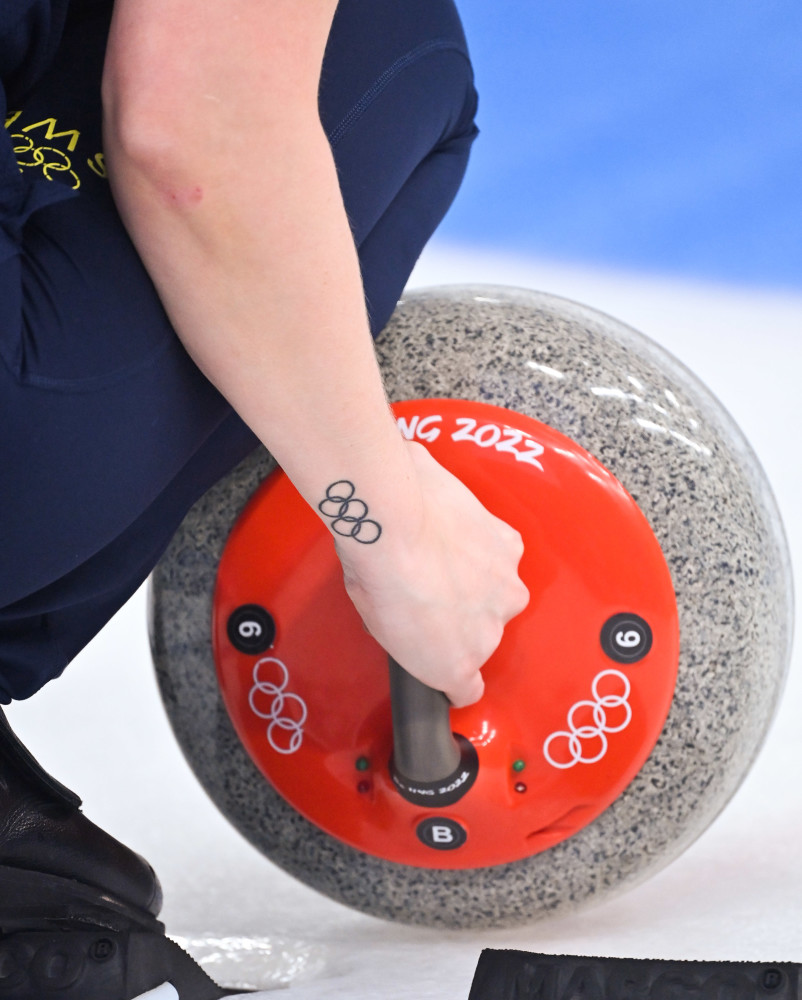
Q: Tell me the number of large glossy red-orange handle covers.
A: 1